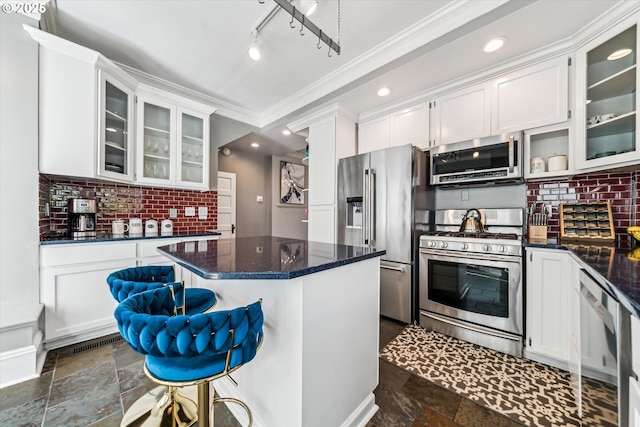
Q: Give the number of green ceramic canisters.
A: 0